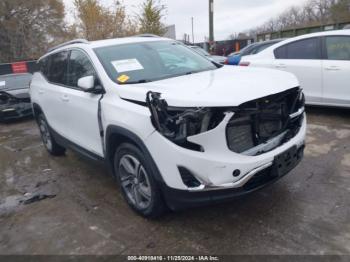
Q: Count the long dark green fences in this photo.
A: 1